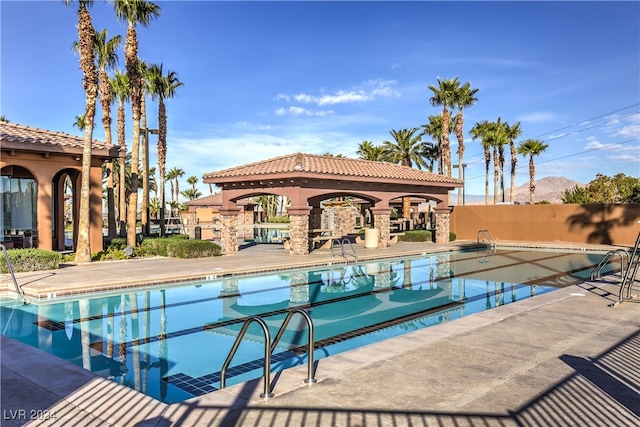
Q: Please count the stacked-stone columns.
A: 4